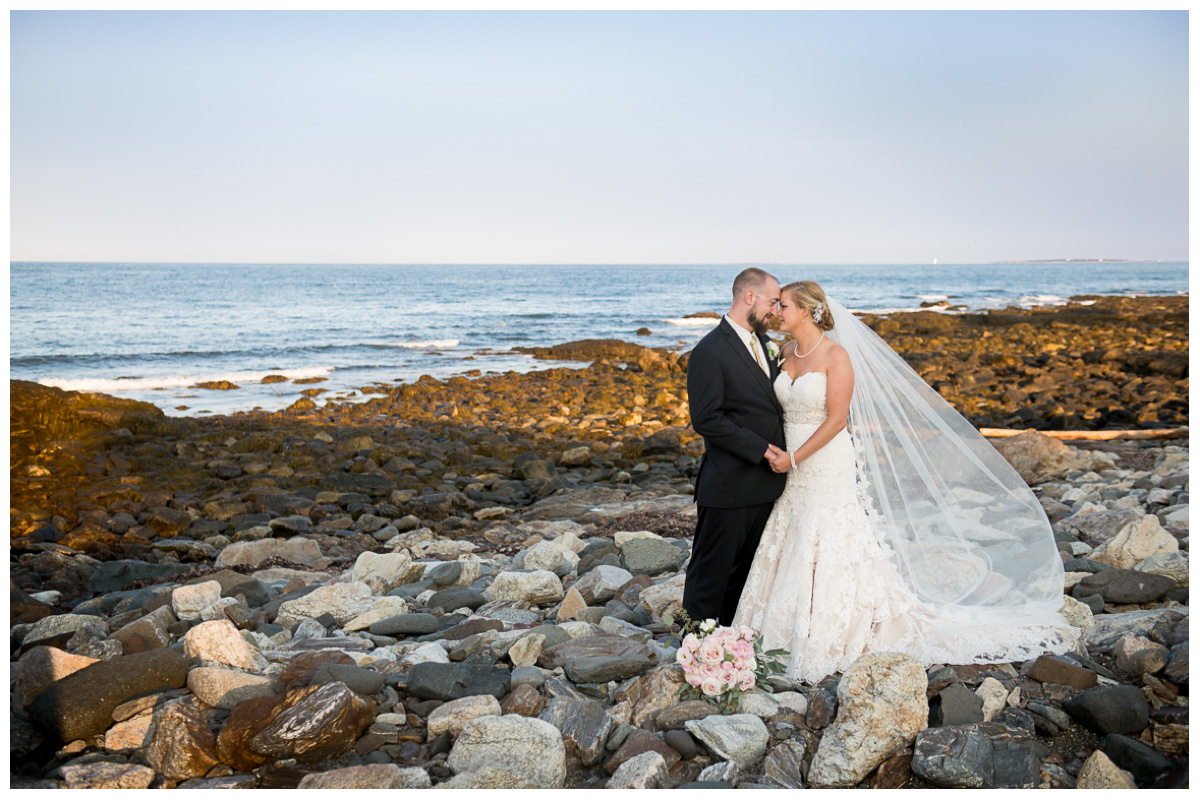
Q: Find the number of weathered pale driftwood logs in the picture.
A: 1